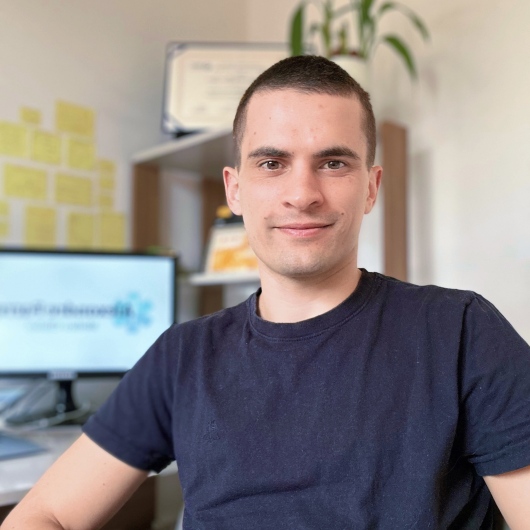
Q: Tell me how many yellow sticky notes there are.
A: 15